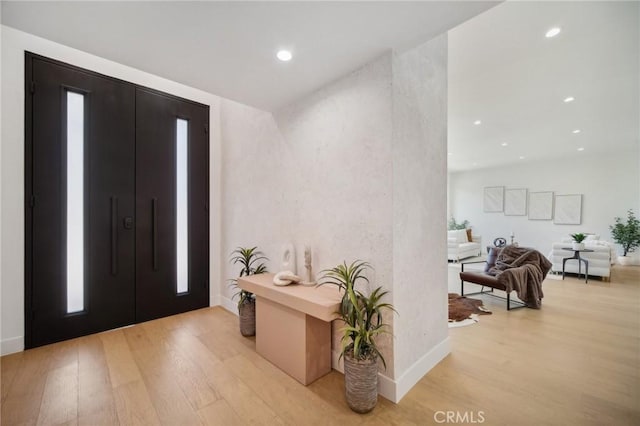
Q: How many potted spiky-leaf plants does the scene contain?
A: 2